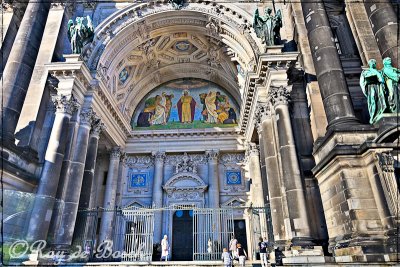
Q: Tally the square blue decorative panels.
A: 2